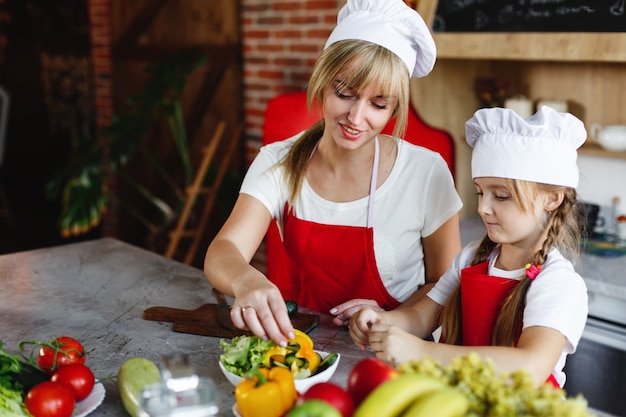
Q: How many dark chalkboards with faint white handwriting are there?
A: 1